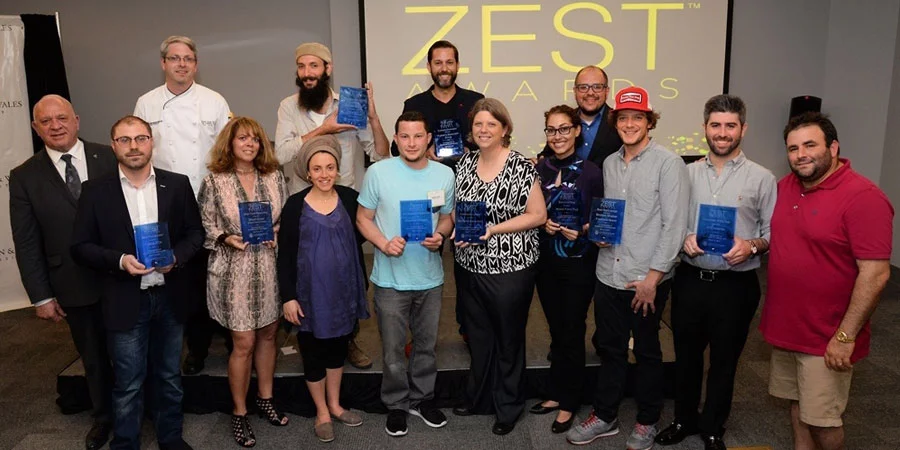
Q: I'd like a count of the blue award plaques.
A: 9